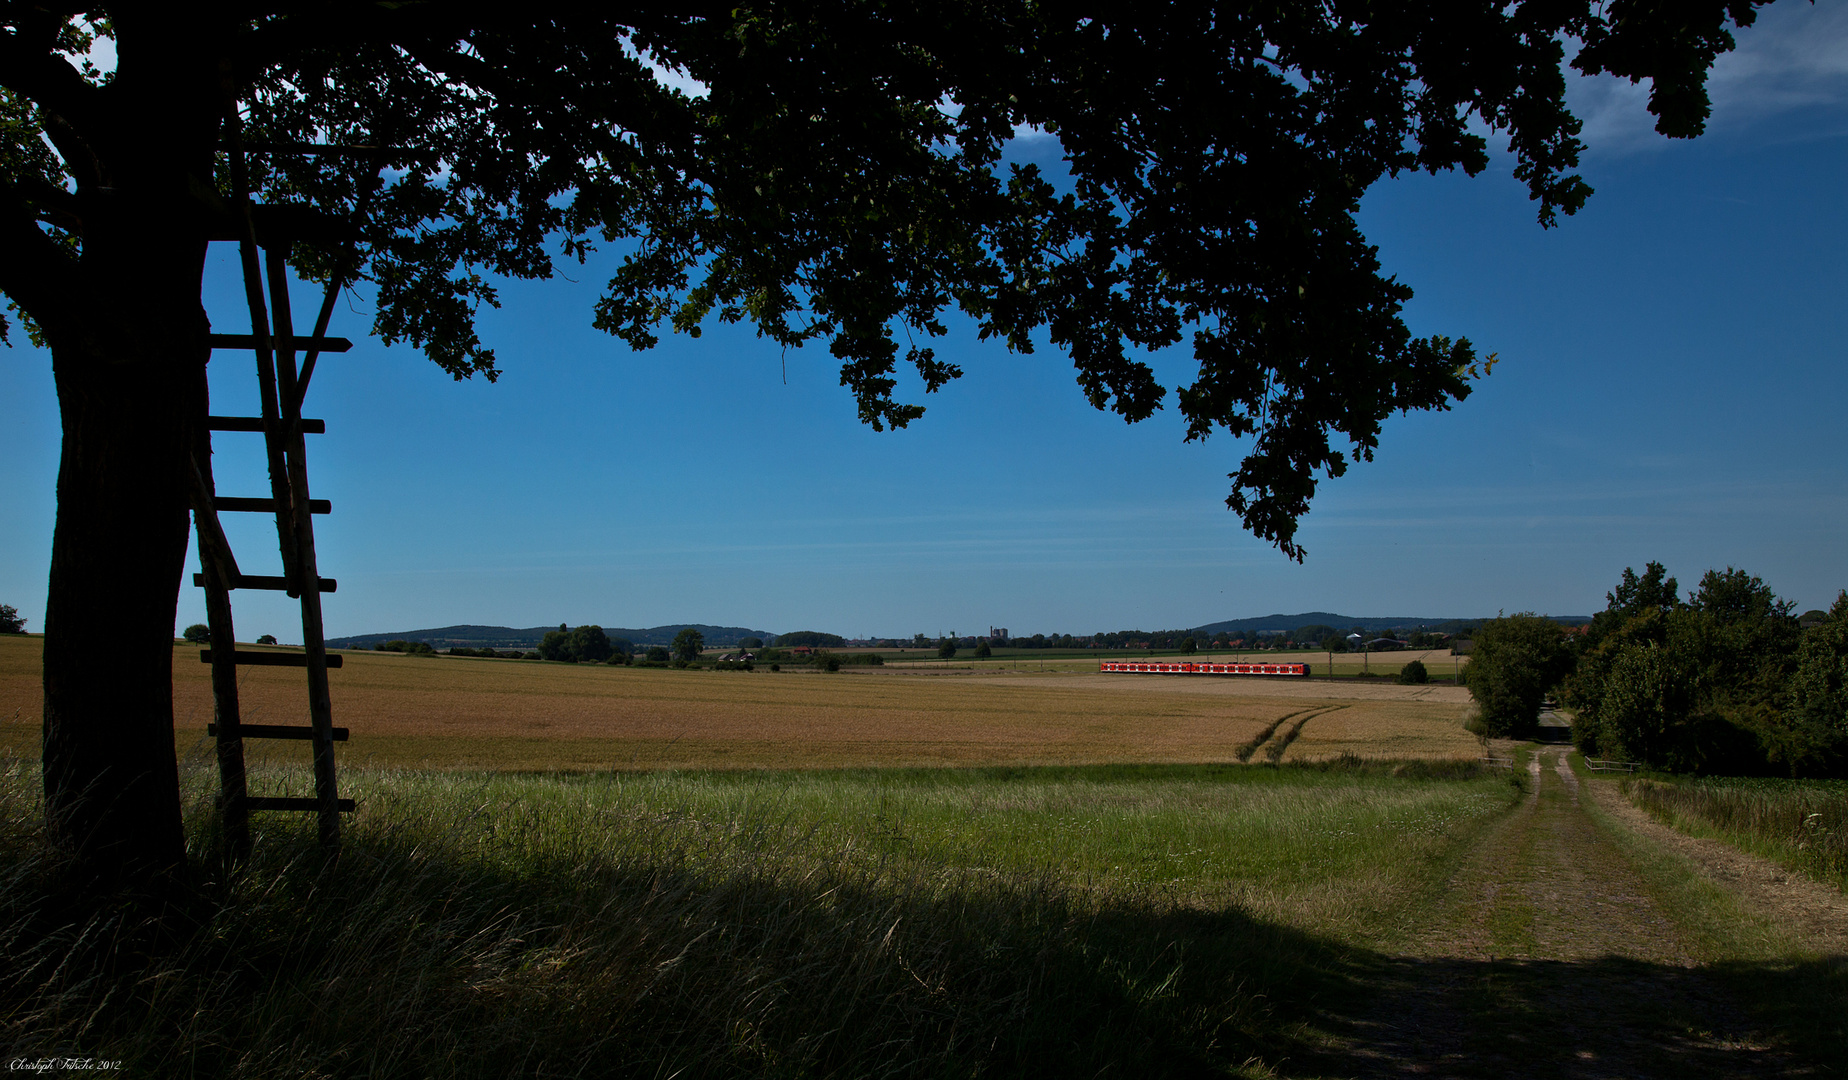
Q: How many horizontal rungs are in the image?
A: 7